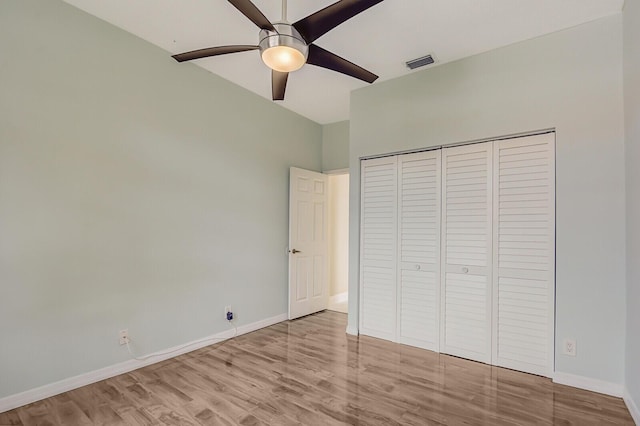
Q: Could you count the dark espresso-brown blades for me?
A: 5